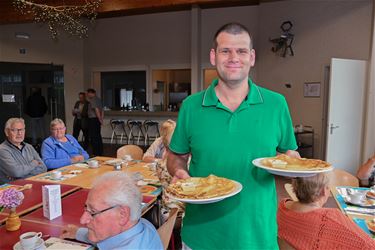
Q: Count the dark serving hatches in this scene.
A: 2